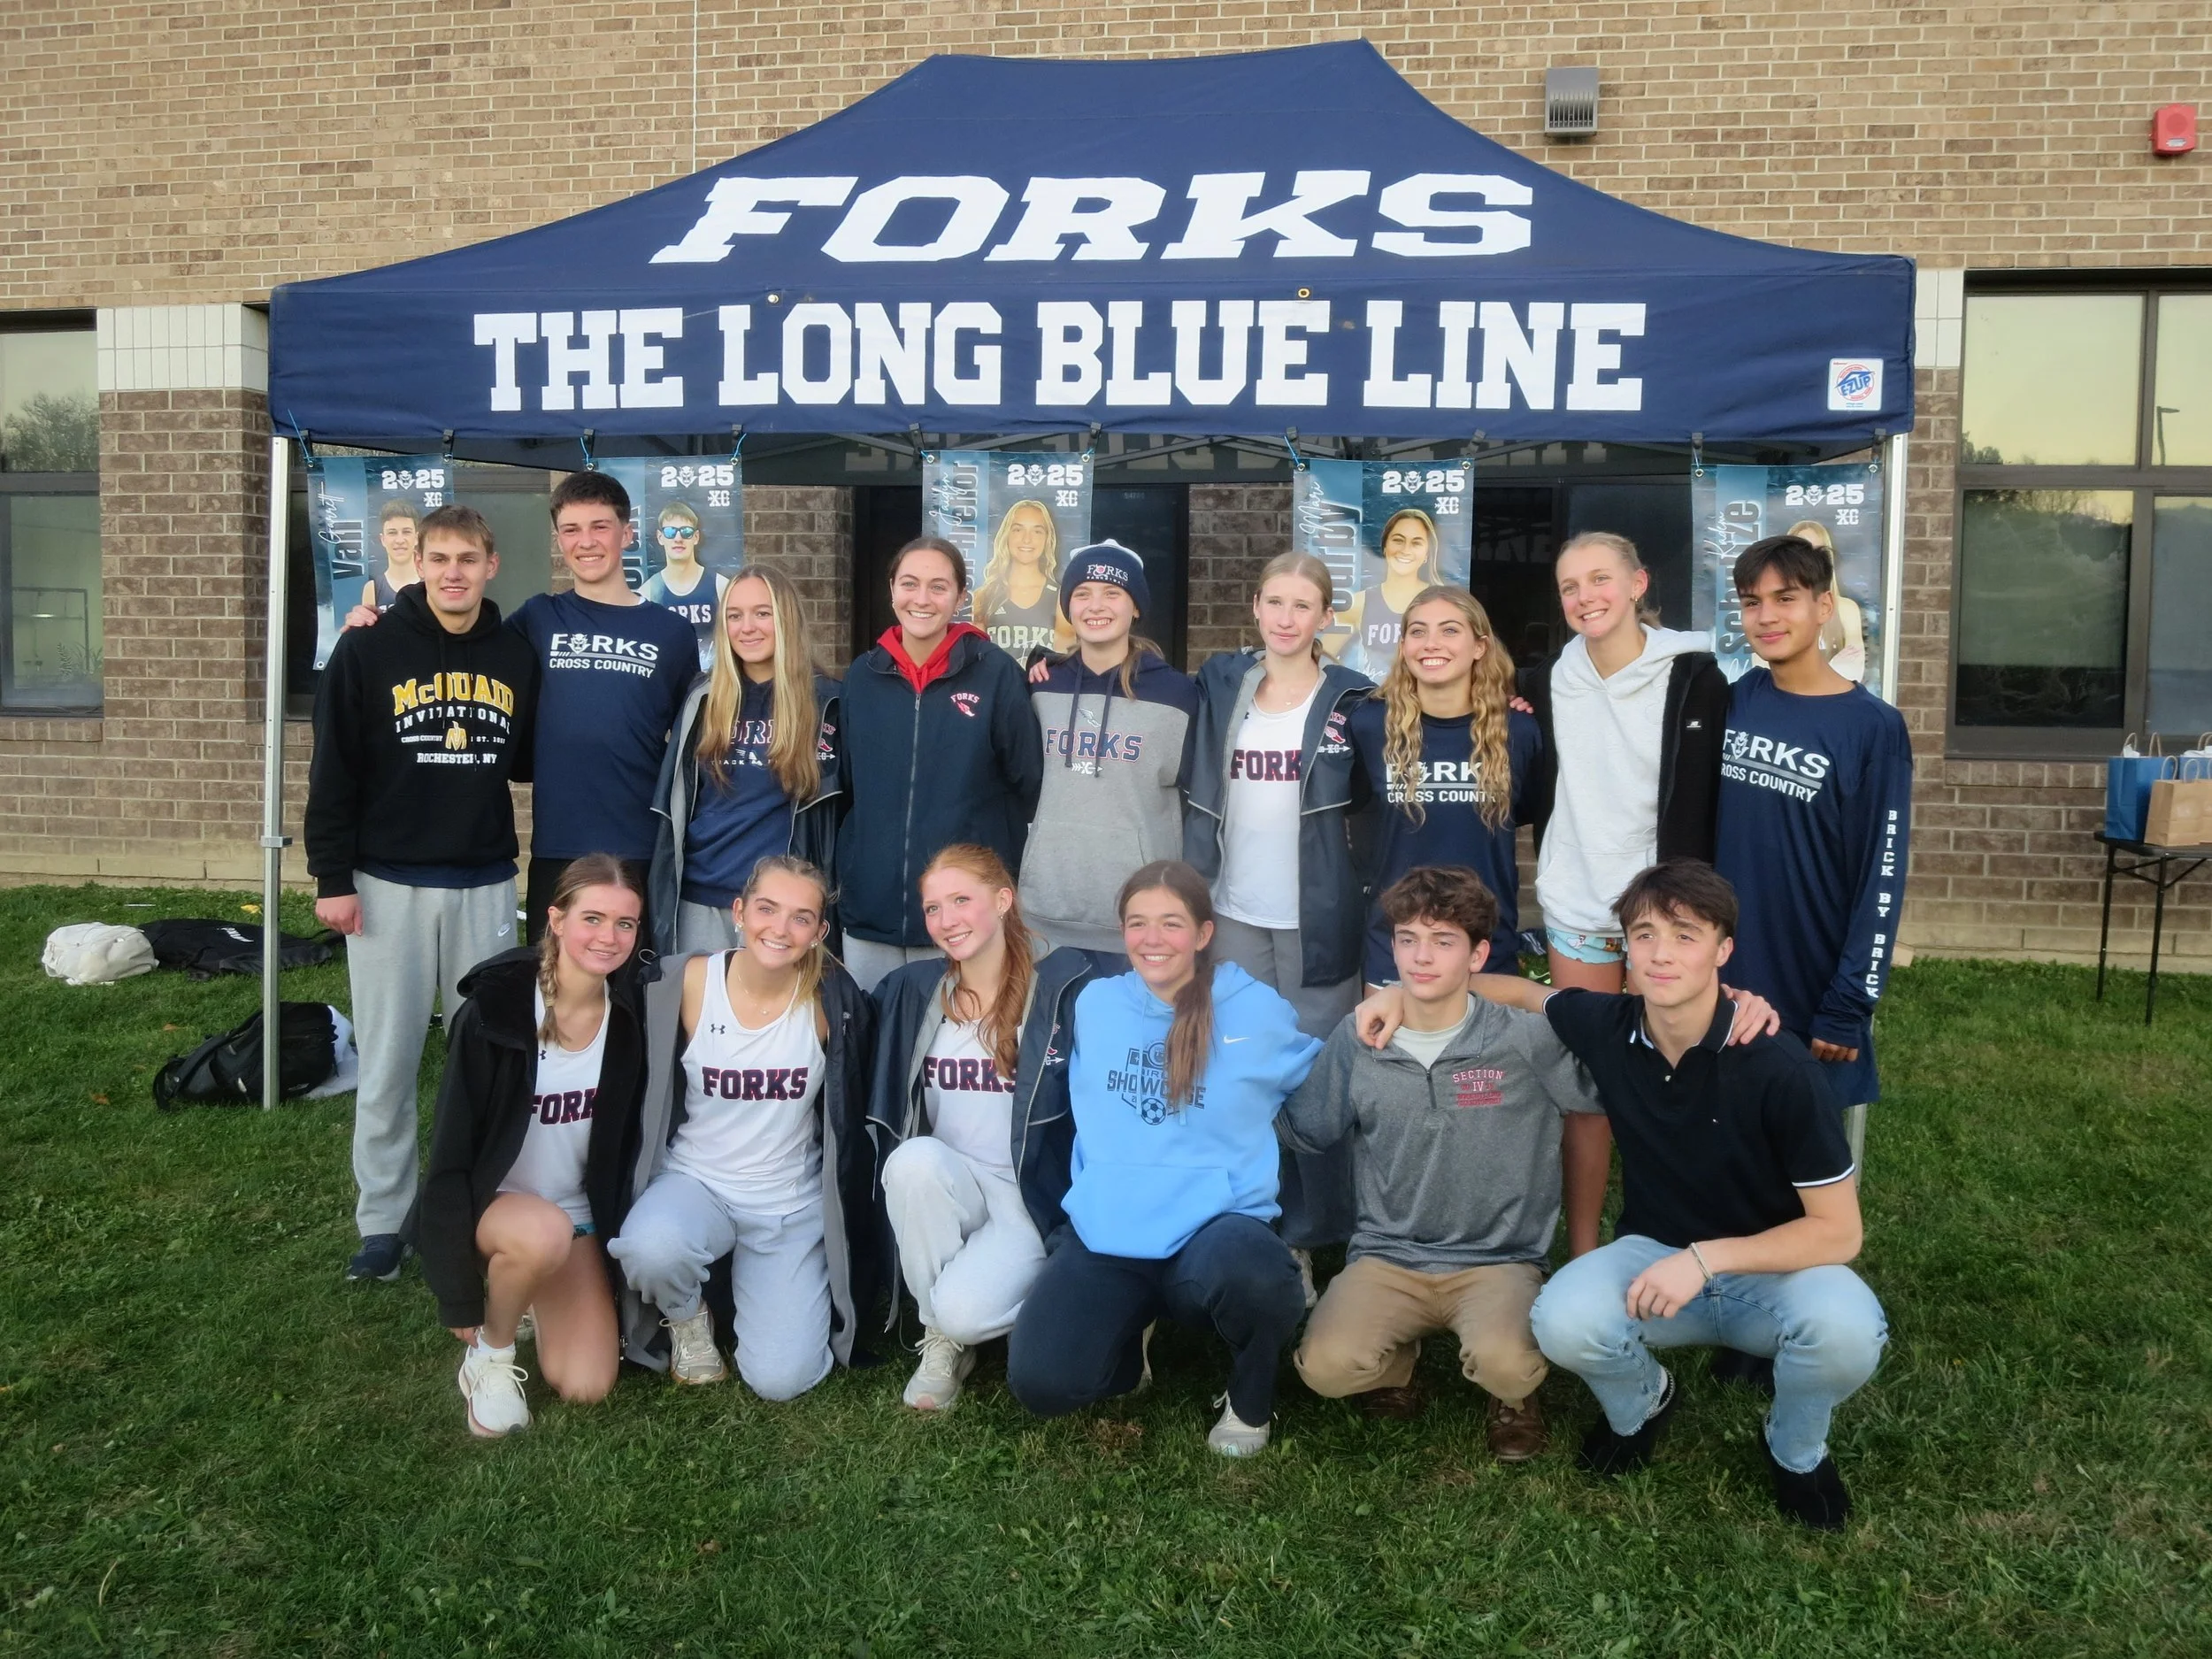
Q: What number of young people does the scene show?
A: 15